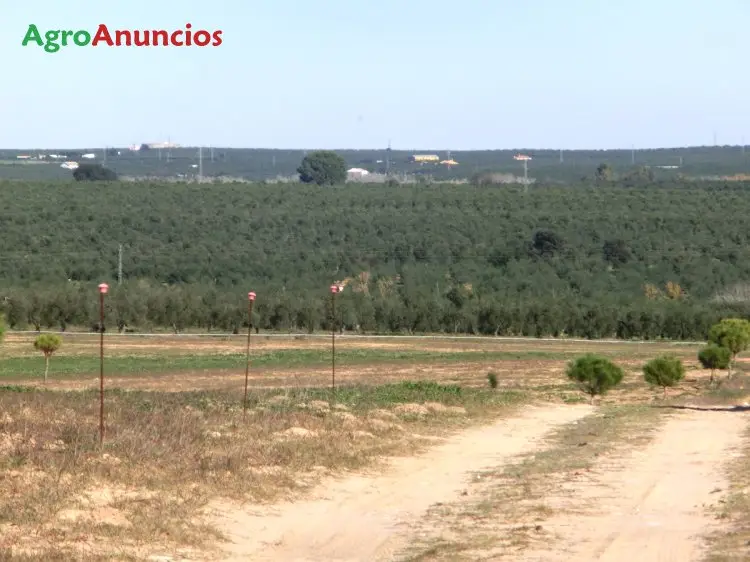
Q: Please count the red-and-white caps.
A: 3